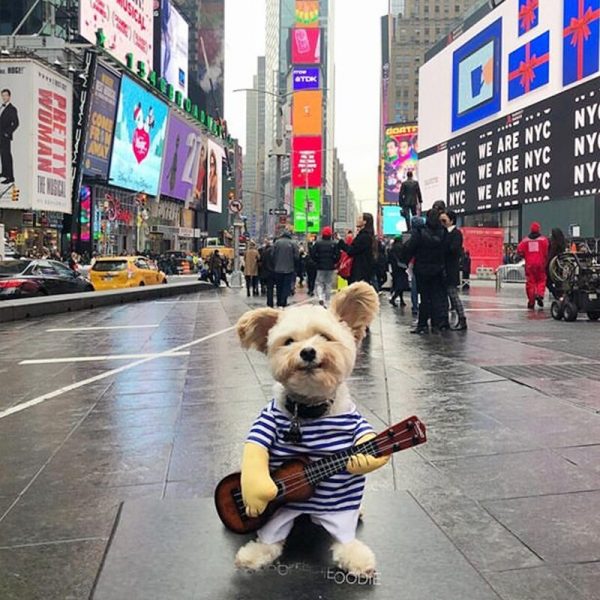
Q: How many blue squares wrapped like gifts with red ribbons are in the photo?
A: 3